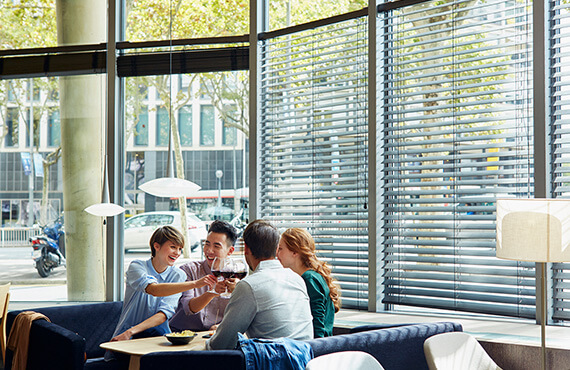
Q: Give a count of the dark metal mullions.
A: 4